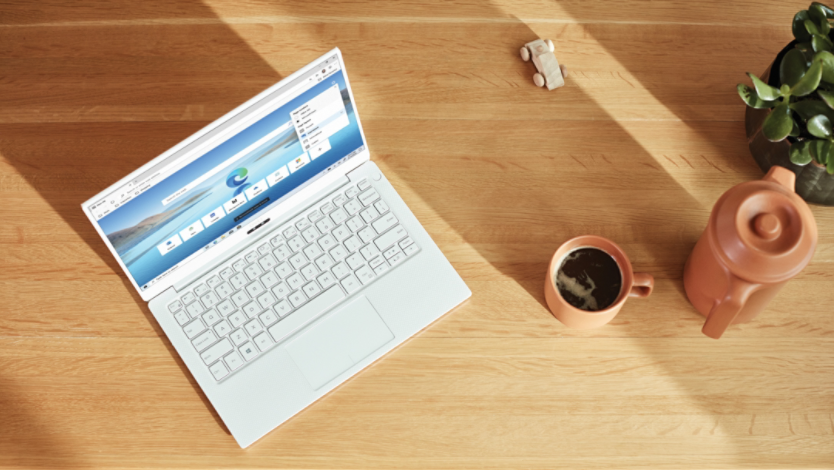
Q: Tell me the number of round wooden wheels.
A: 4